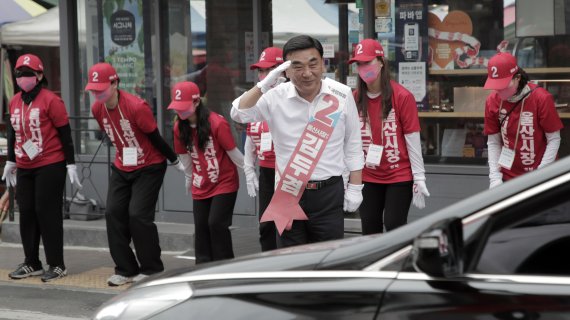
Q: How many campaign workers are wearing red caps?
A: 6